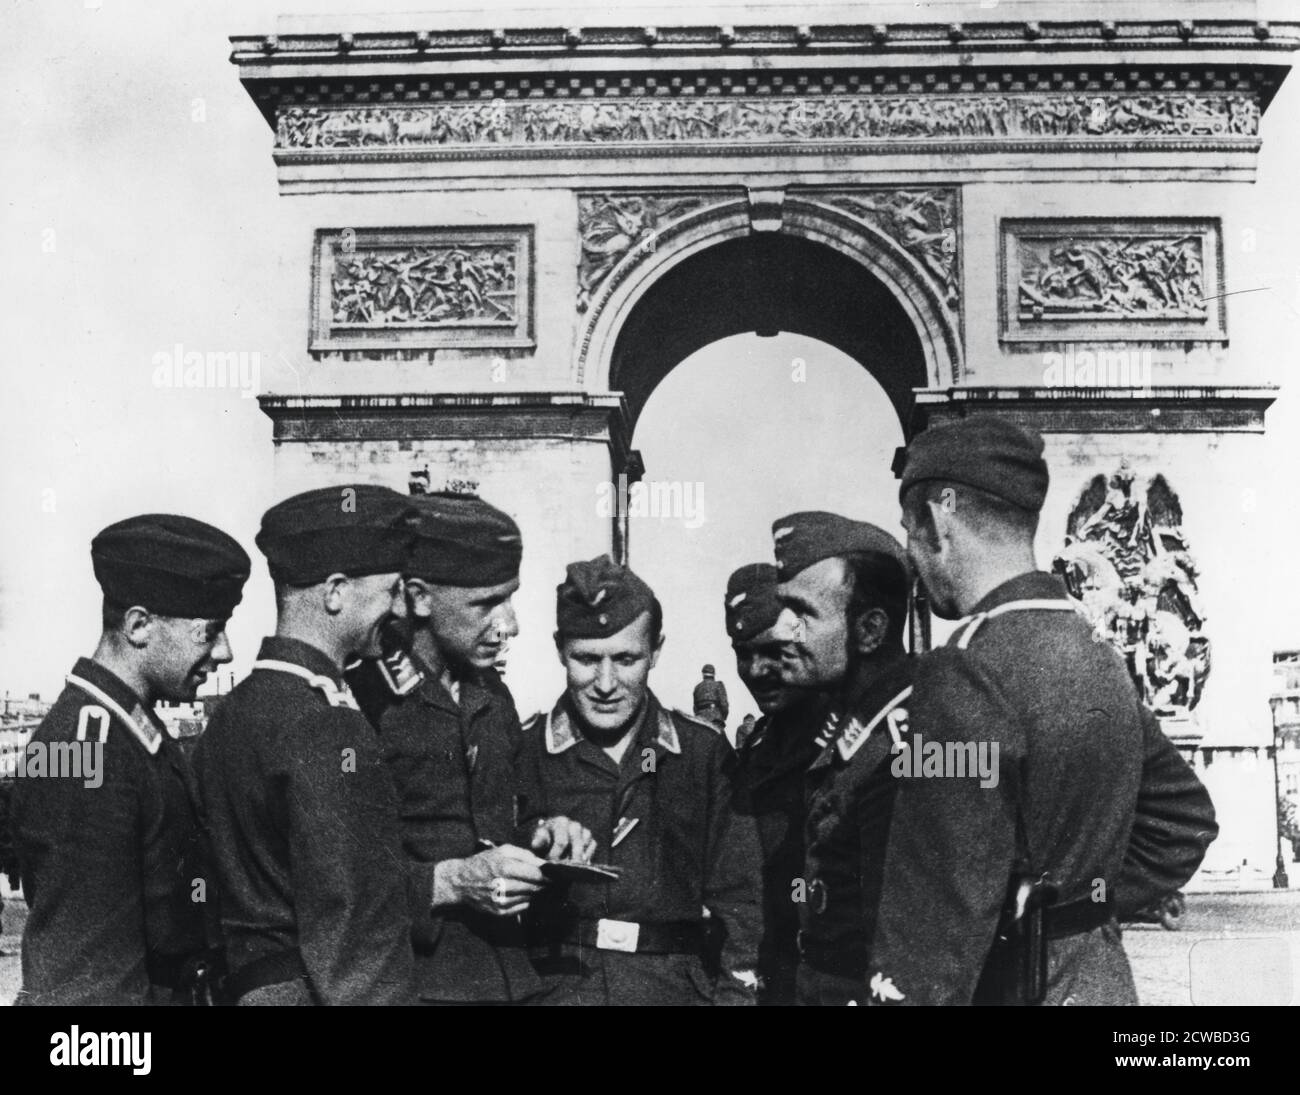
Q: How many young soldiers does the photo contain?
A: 7